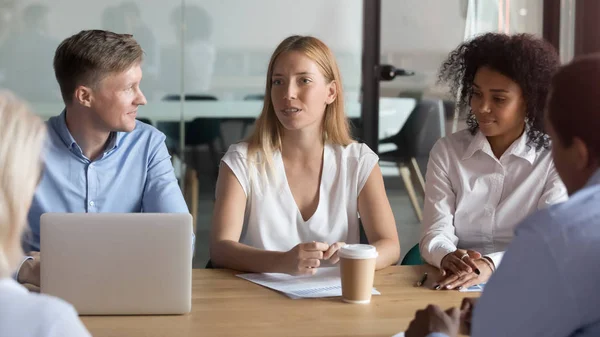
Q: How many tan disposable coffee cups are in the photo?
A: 1